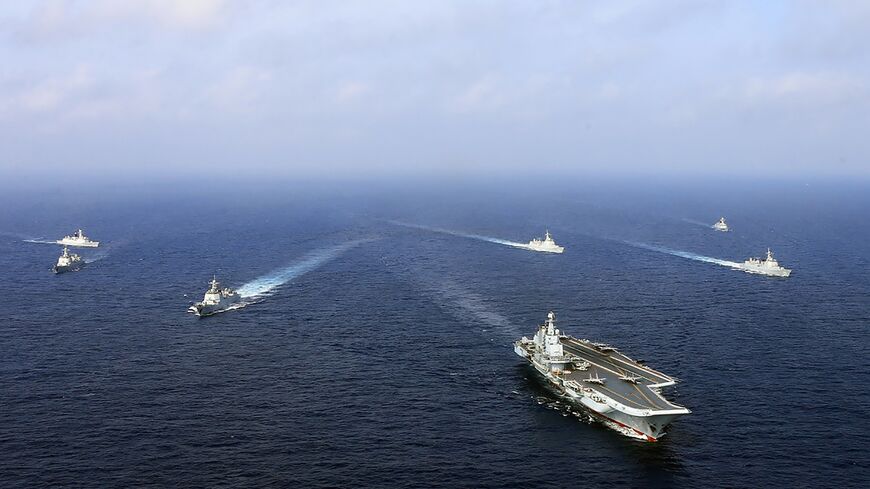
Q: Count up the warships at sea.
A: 7